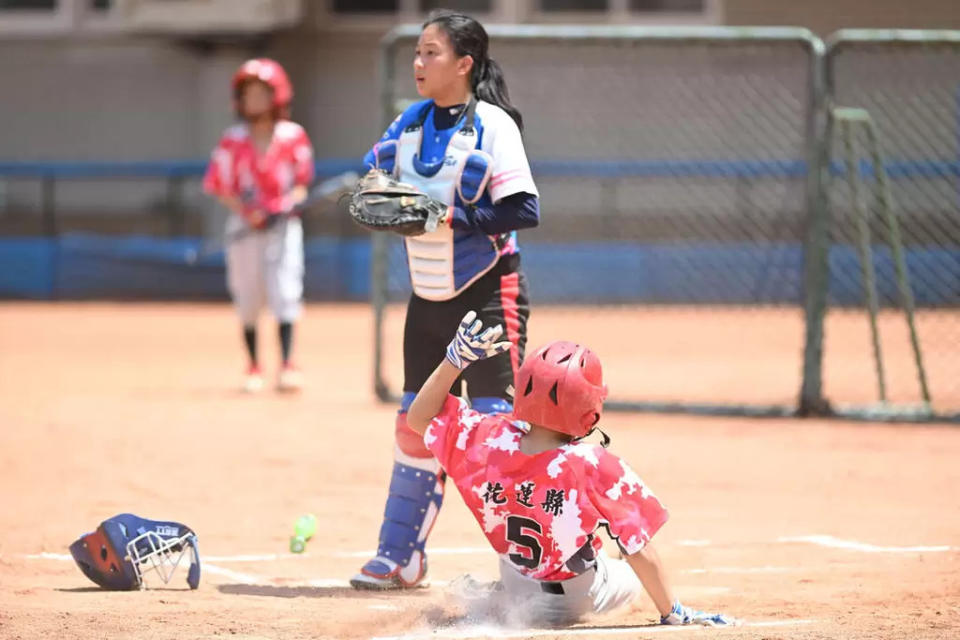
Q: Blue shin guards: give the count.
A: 2